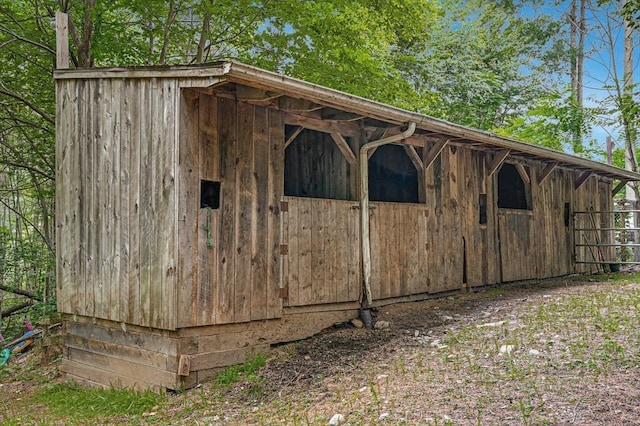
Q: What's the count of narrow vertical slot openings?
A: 2